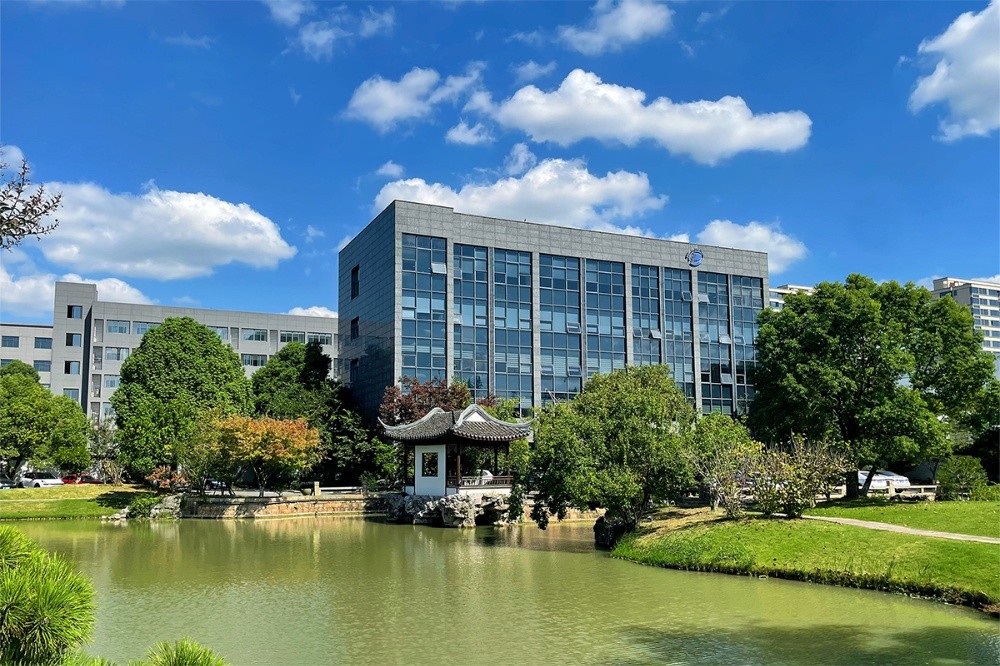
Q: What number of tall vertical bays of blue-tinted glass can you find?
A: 9